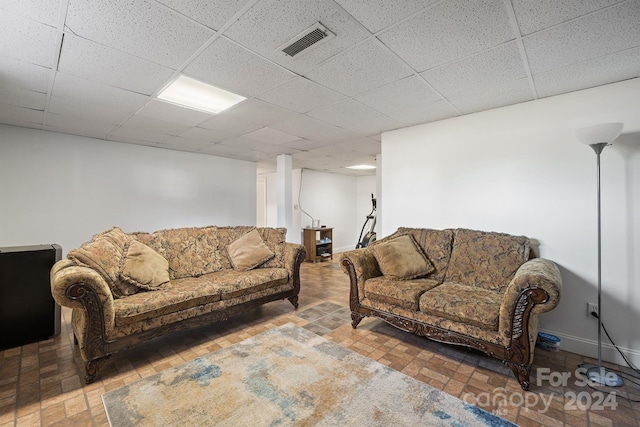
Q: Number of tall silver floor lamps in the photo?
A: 1